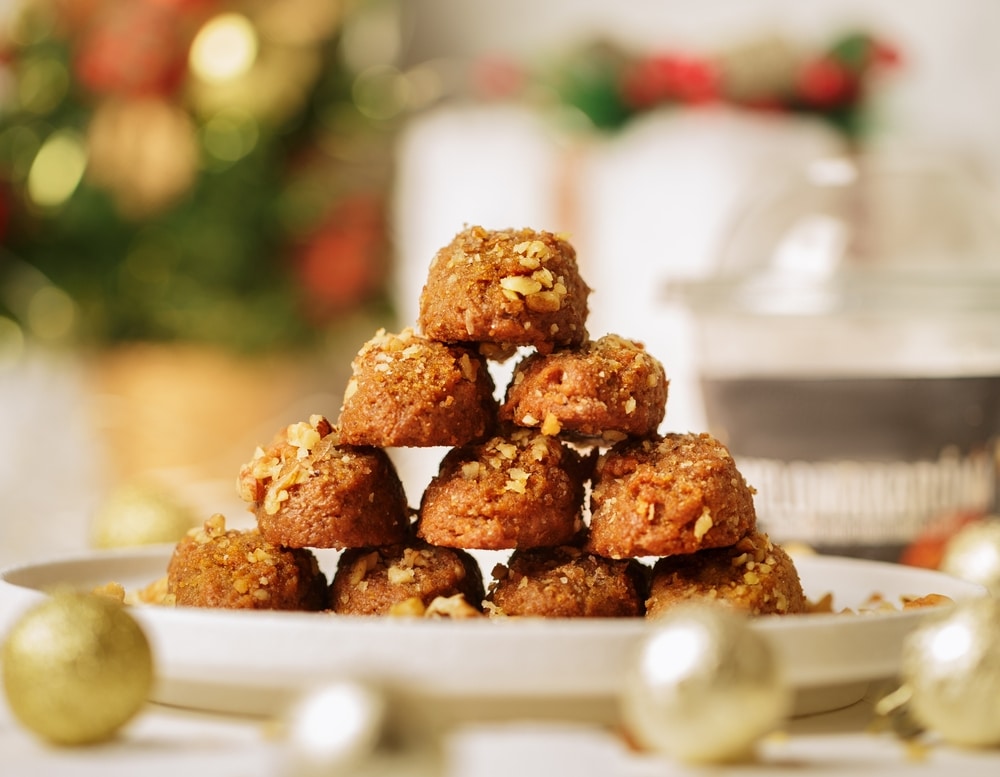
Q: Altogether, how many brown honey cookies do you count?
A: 10